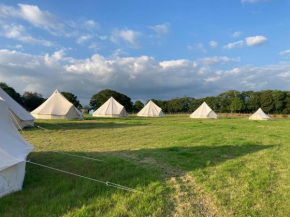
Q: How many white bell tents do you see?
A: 7